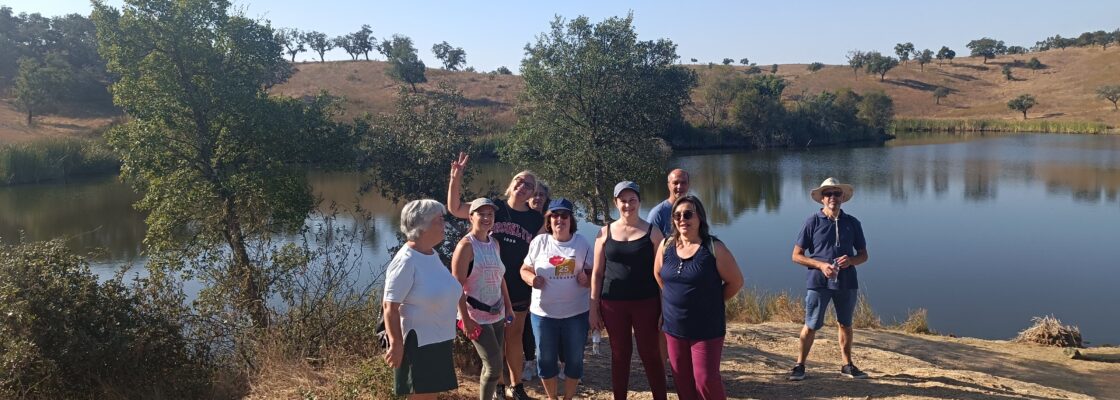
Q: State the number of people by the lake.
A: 9